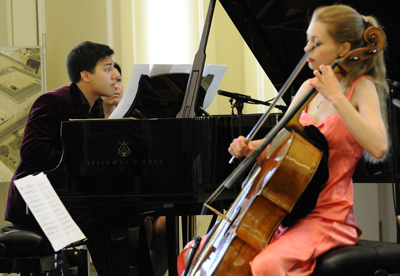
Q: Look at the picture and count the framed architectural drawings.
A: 1